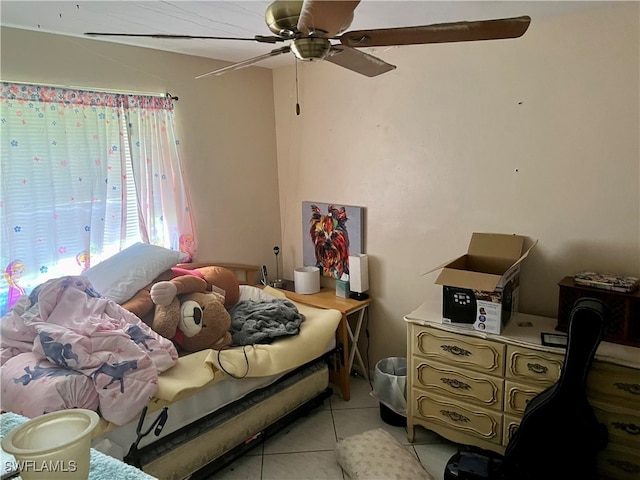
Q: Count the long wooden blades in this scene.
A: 5